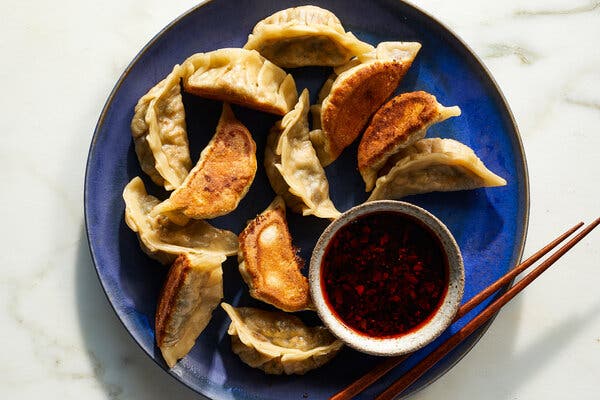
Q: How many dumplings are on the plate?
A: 12